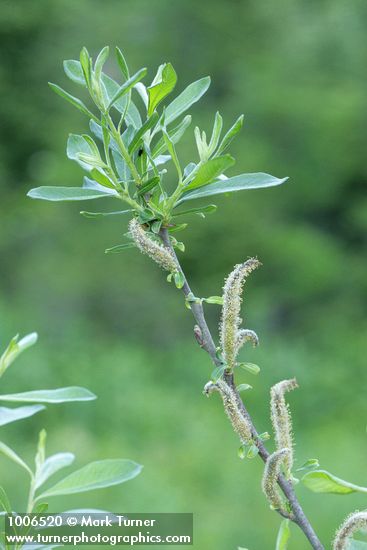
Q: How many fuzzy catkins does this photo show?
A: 7